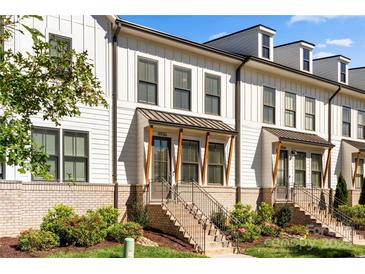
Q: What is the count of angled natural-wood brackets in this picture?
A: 7